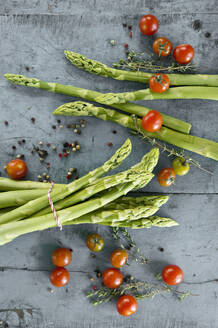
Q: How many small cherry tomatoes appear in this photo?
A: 15